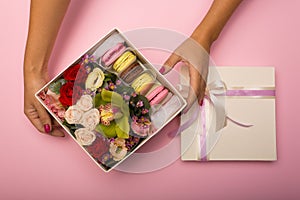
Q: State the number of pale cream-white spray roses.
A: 4